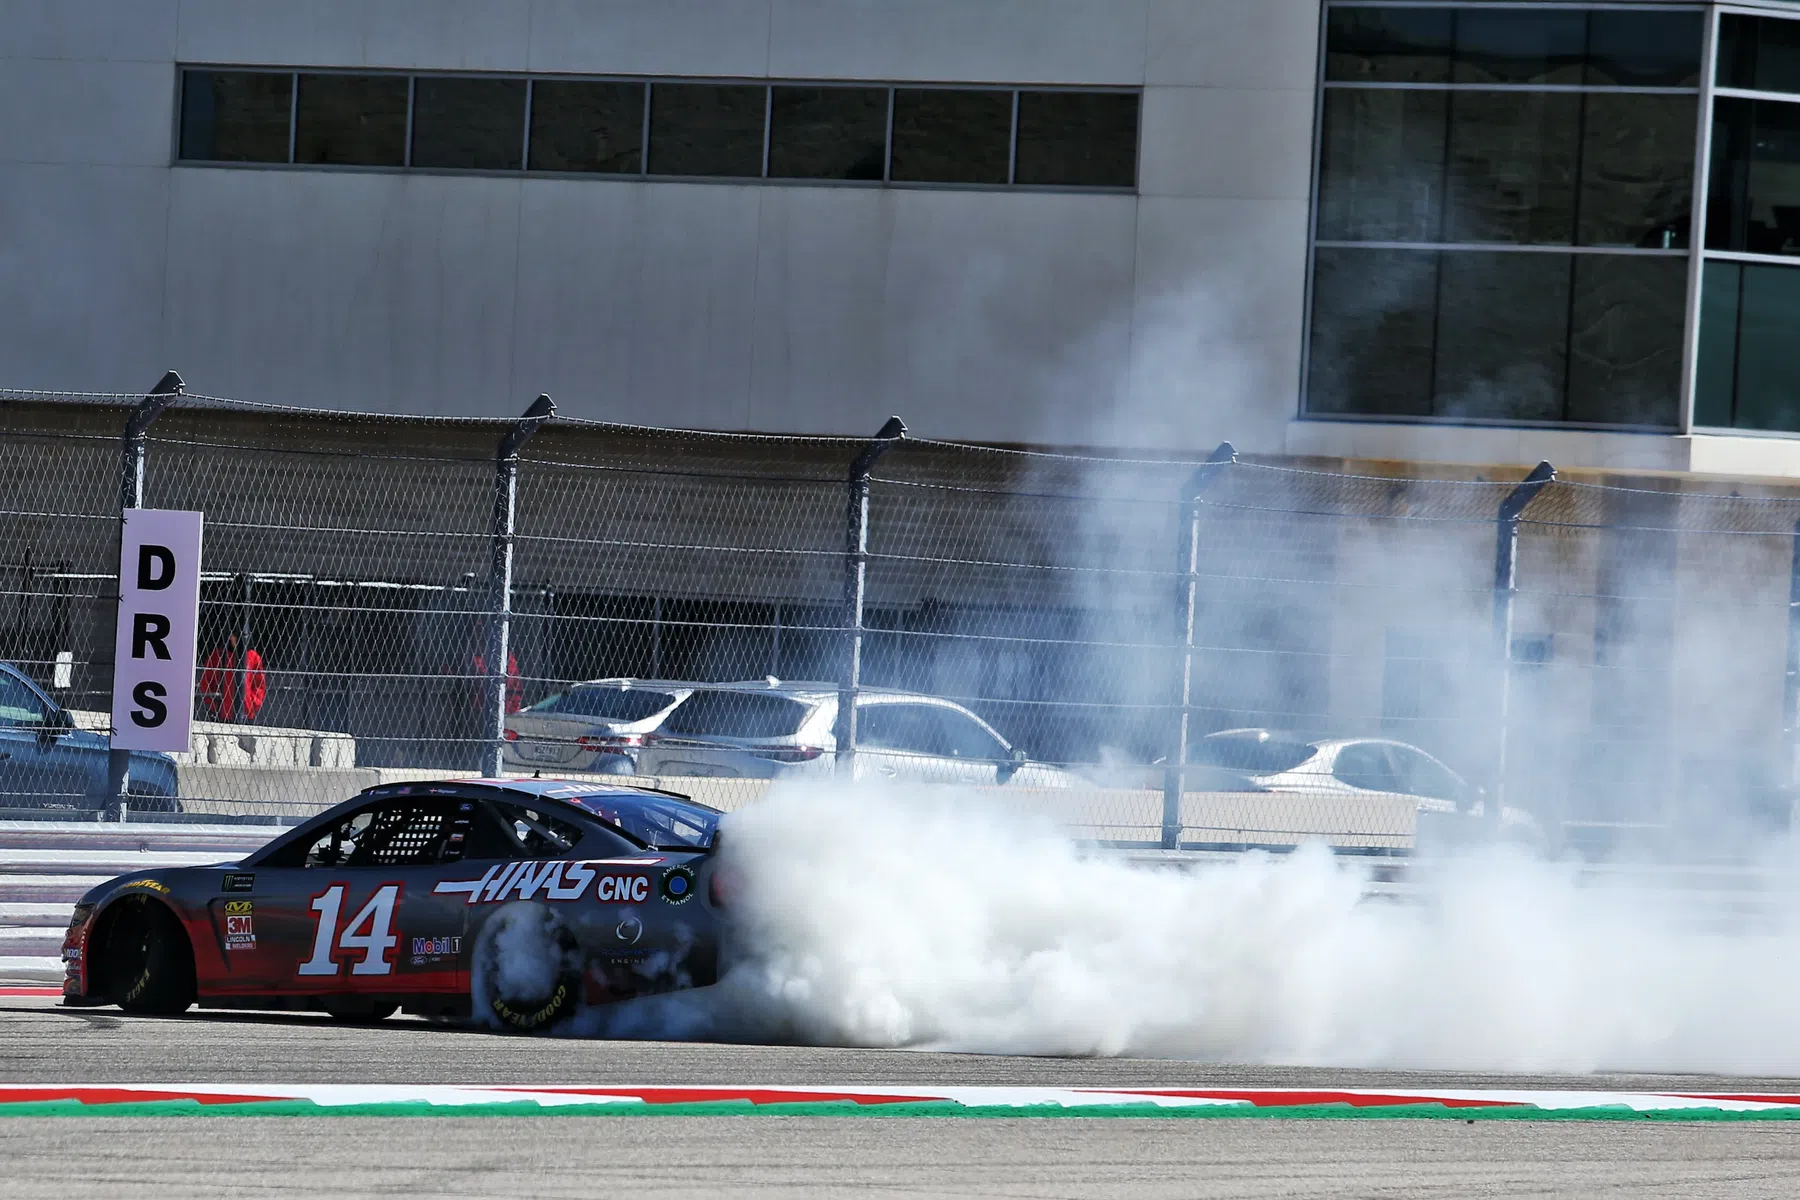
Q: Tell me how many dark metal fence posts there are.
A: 5